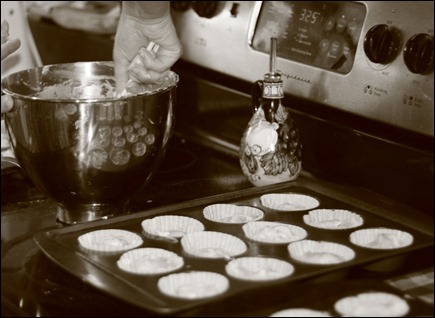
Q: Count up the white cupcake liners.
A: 14